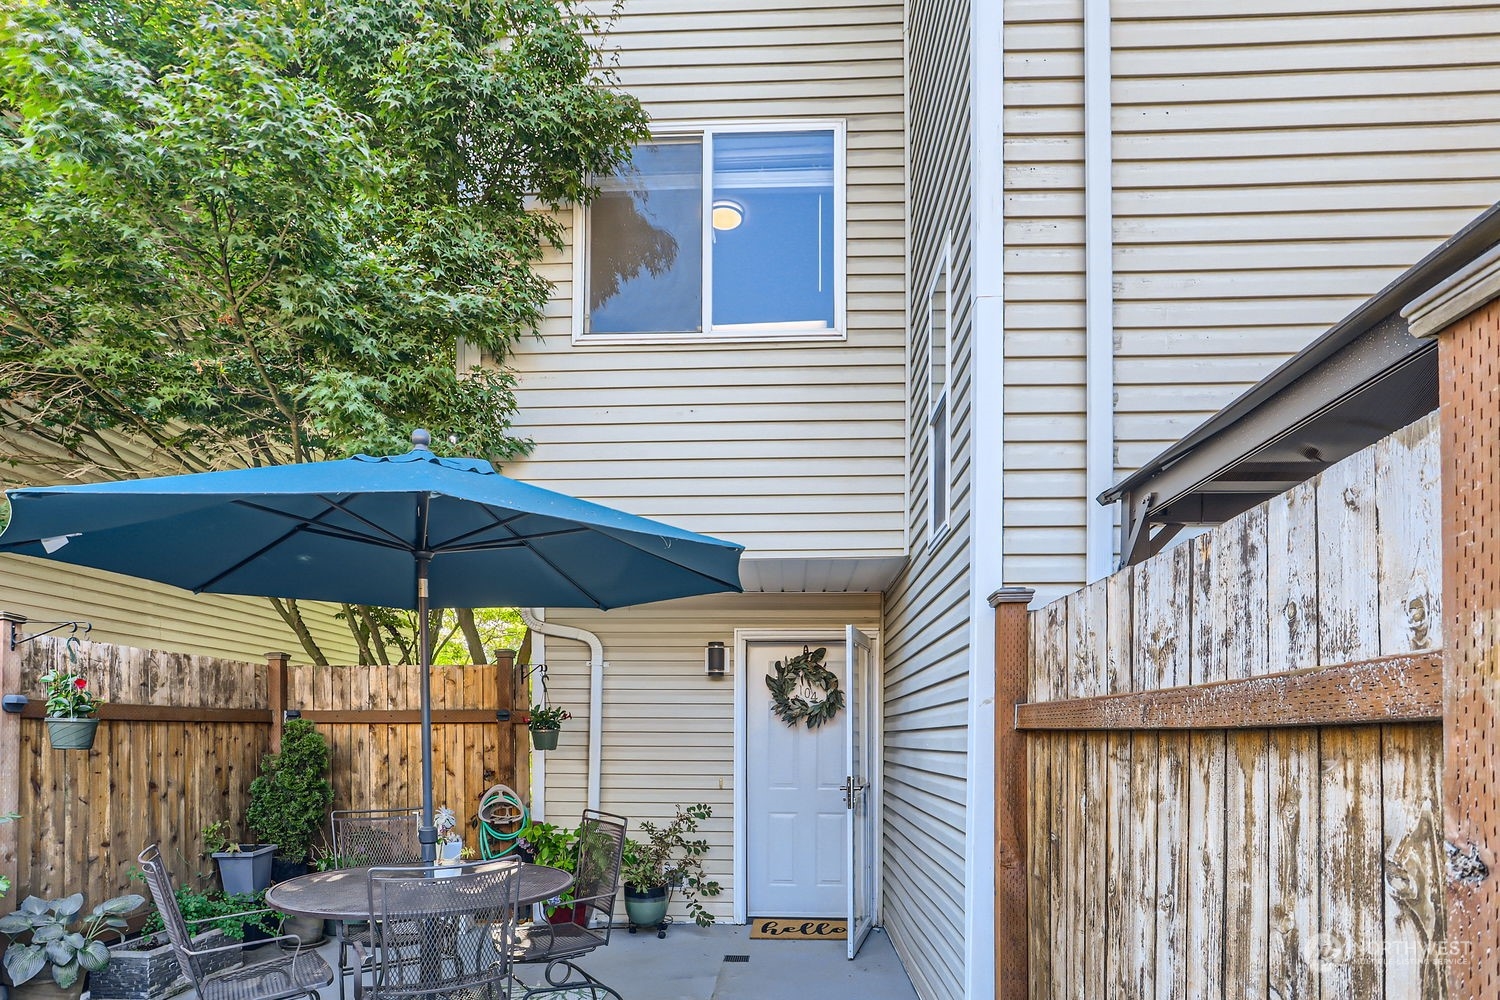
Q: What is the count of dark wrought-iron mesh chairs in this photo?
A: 4